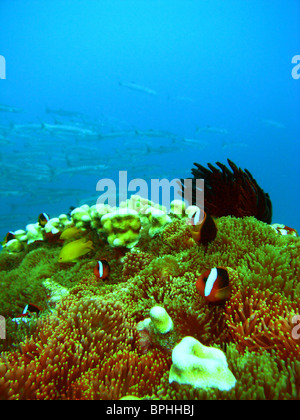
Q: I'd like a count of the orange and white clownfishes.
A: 6